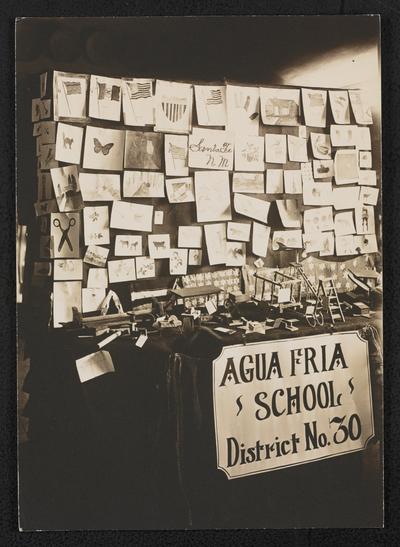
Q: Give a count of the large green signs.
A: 0